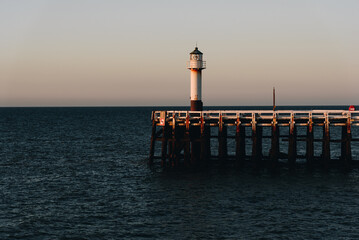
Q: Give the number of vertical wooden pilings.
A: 13